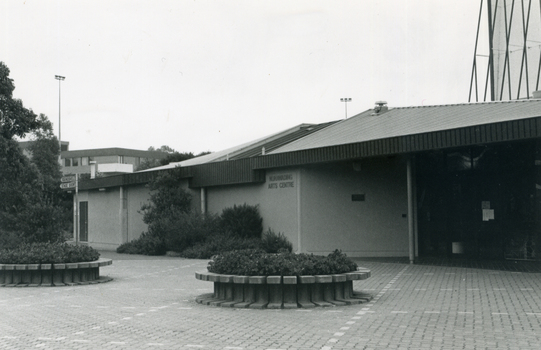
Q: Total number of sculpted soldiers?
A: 0